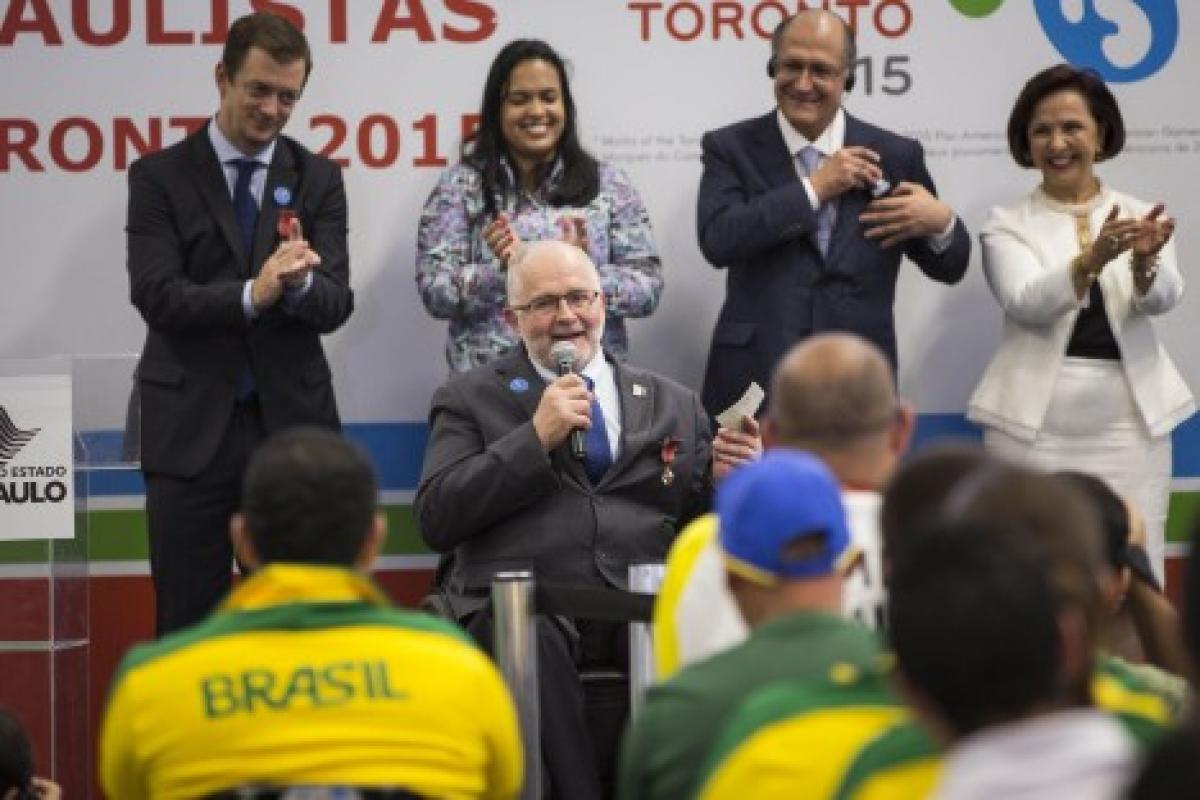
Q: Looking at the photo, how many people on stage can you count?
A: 5